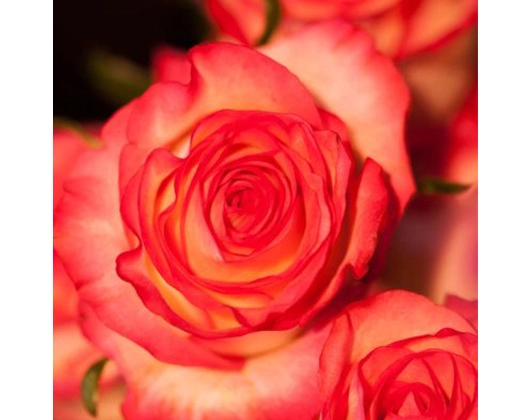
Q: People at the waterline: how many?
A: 0